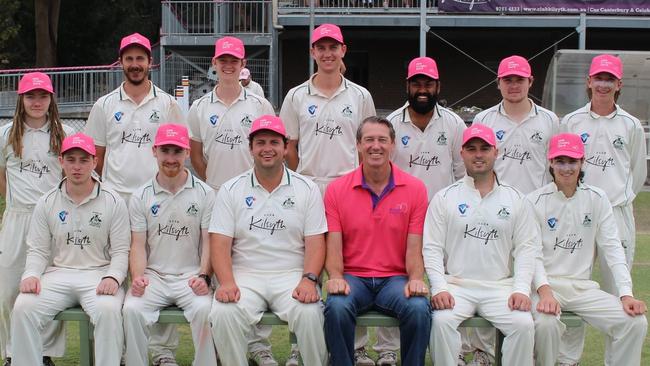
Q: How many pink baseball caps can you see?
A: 13